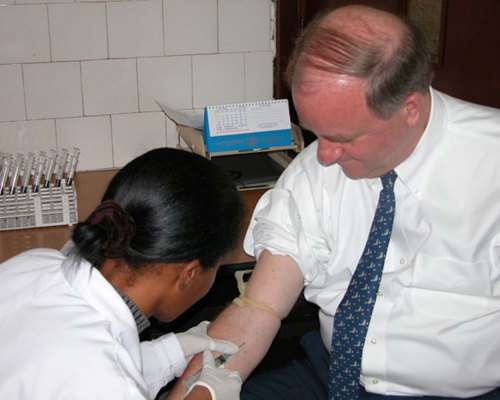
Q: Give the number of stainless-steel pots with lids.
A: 0